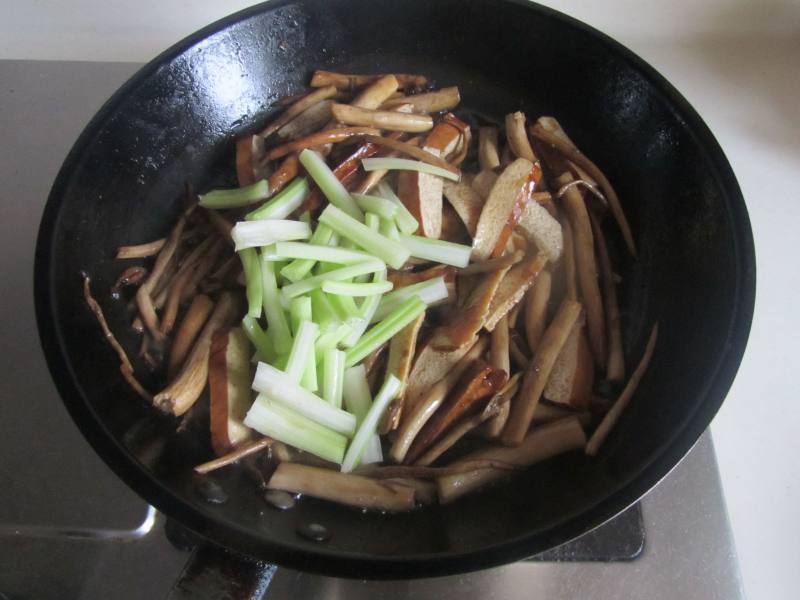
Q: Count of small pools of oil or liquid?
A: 3